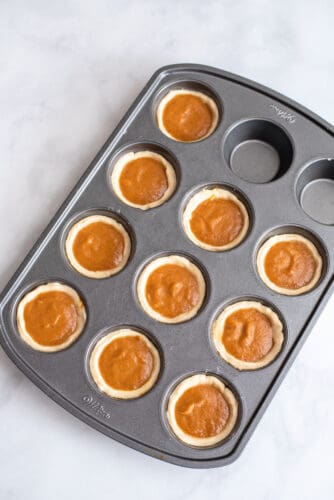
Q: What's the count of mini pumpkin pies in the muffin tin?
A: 10